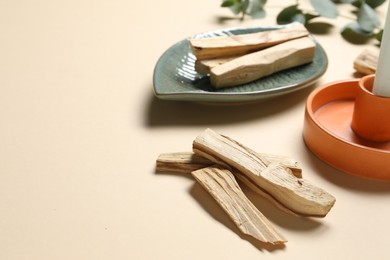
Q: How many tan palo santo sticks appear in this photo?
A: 7